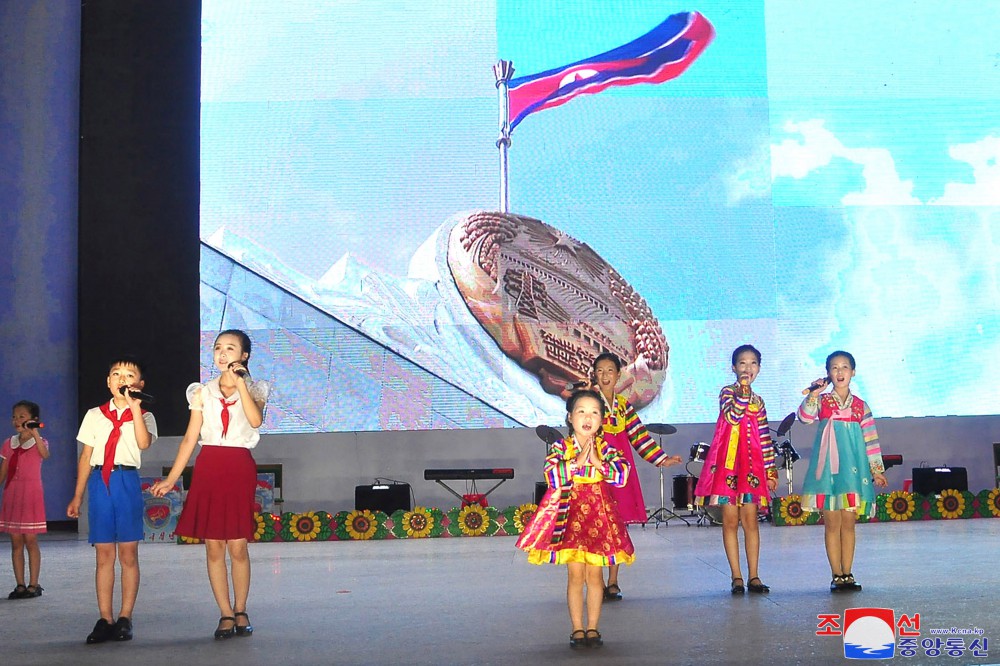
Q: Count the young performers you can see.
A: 7